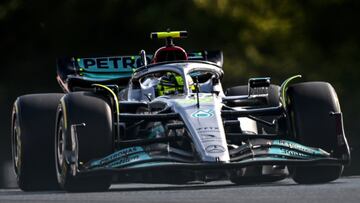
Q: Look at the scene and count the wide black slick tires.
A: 4